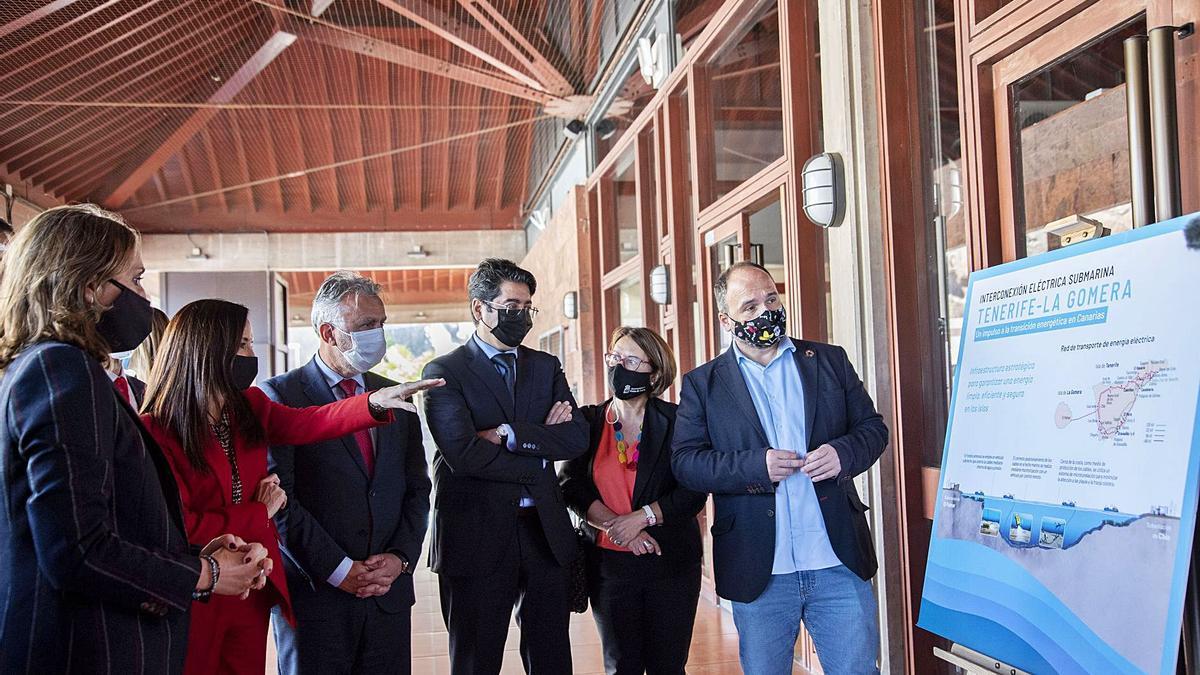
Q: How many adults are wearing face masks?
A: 6